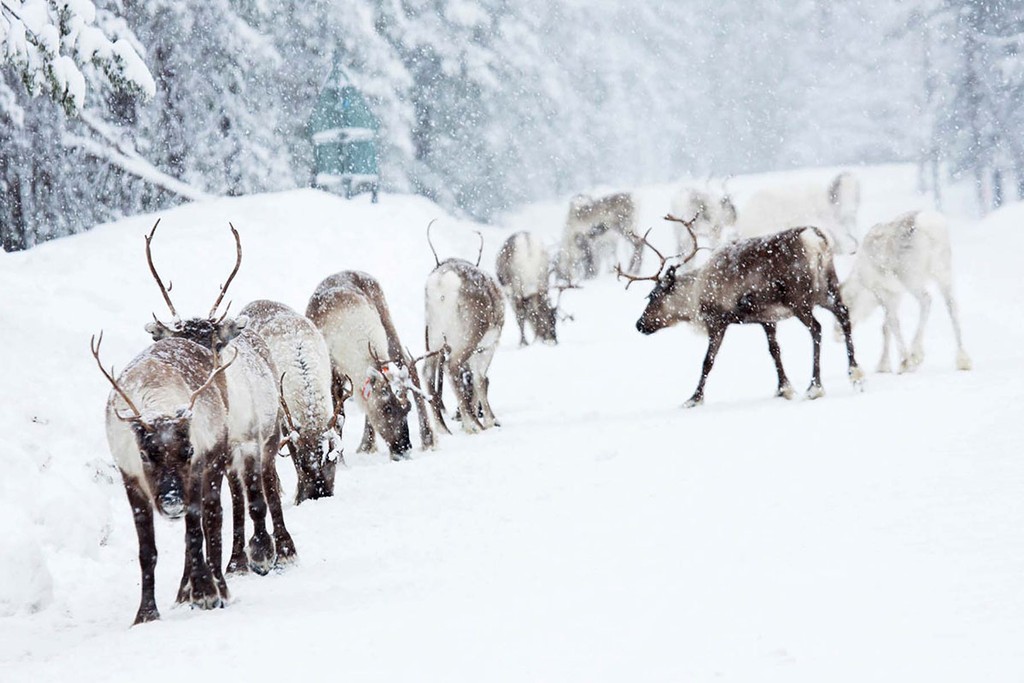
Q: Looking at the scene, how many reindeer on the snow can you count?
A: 11